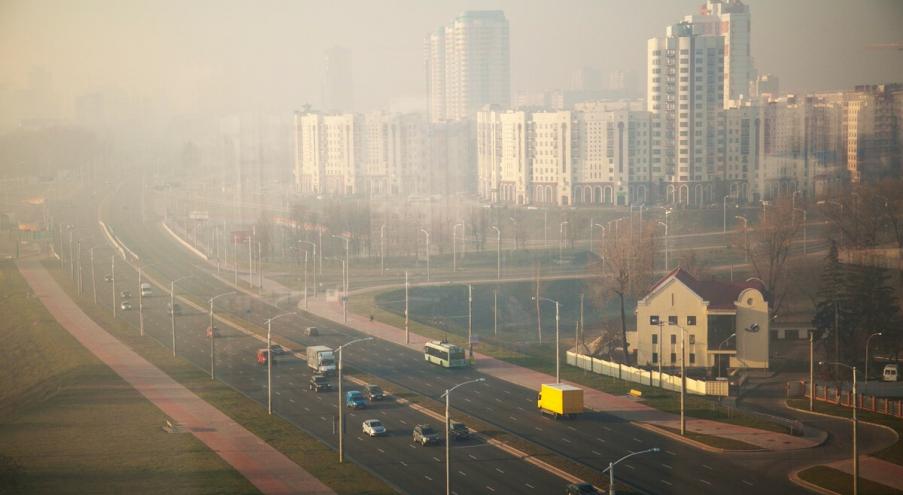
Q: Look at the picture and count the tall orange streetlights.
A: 0